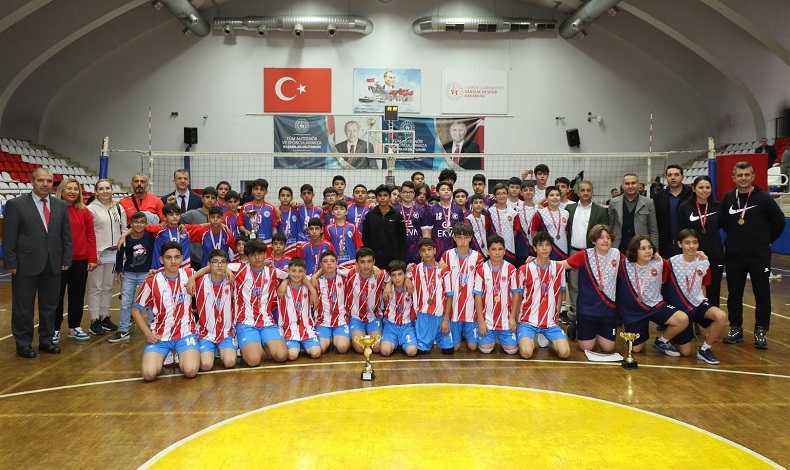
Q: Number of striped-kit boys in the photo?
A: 11